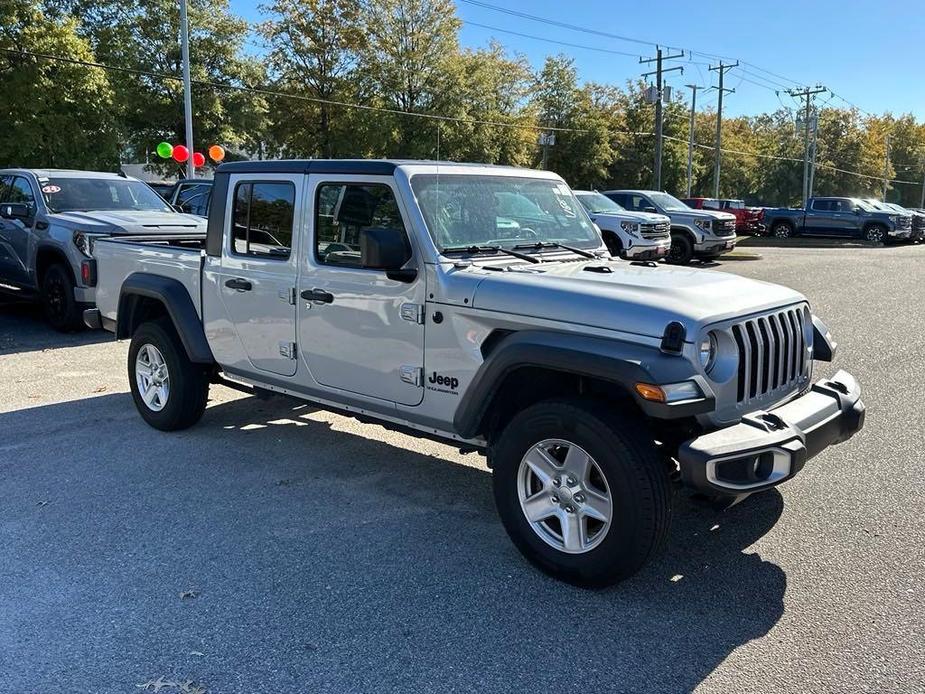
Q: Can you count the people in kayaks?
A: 0